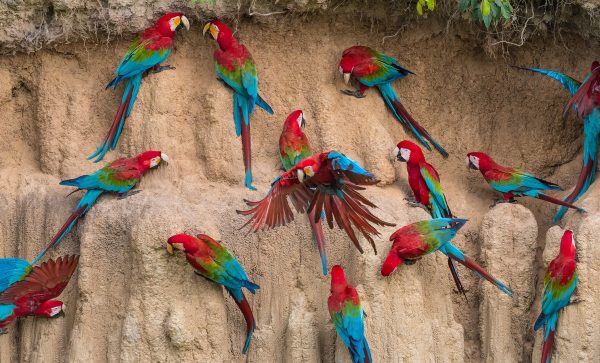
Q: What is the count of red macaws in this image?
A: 14